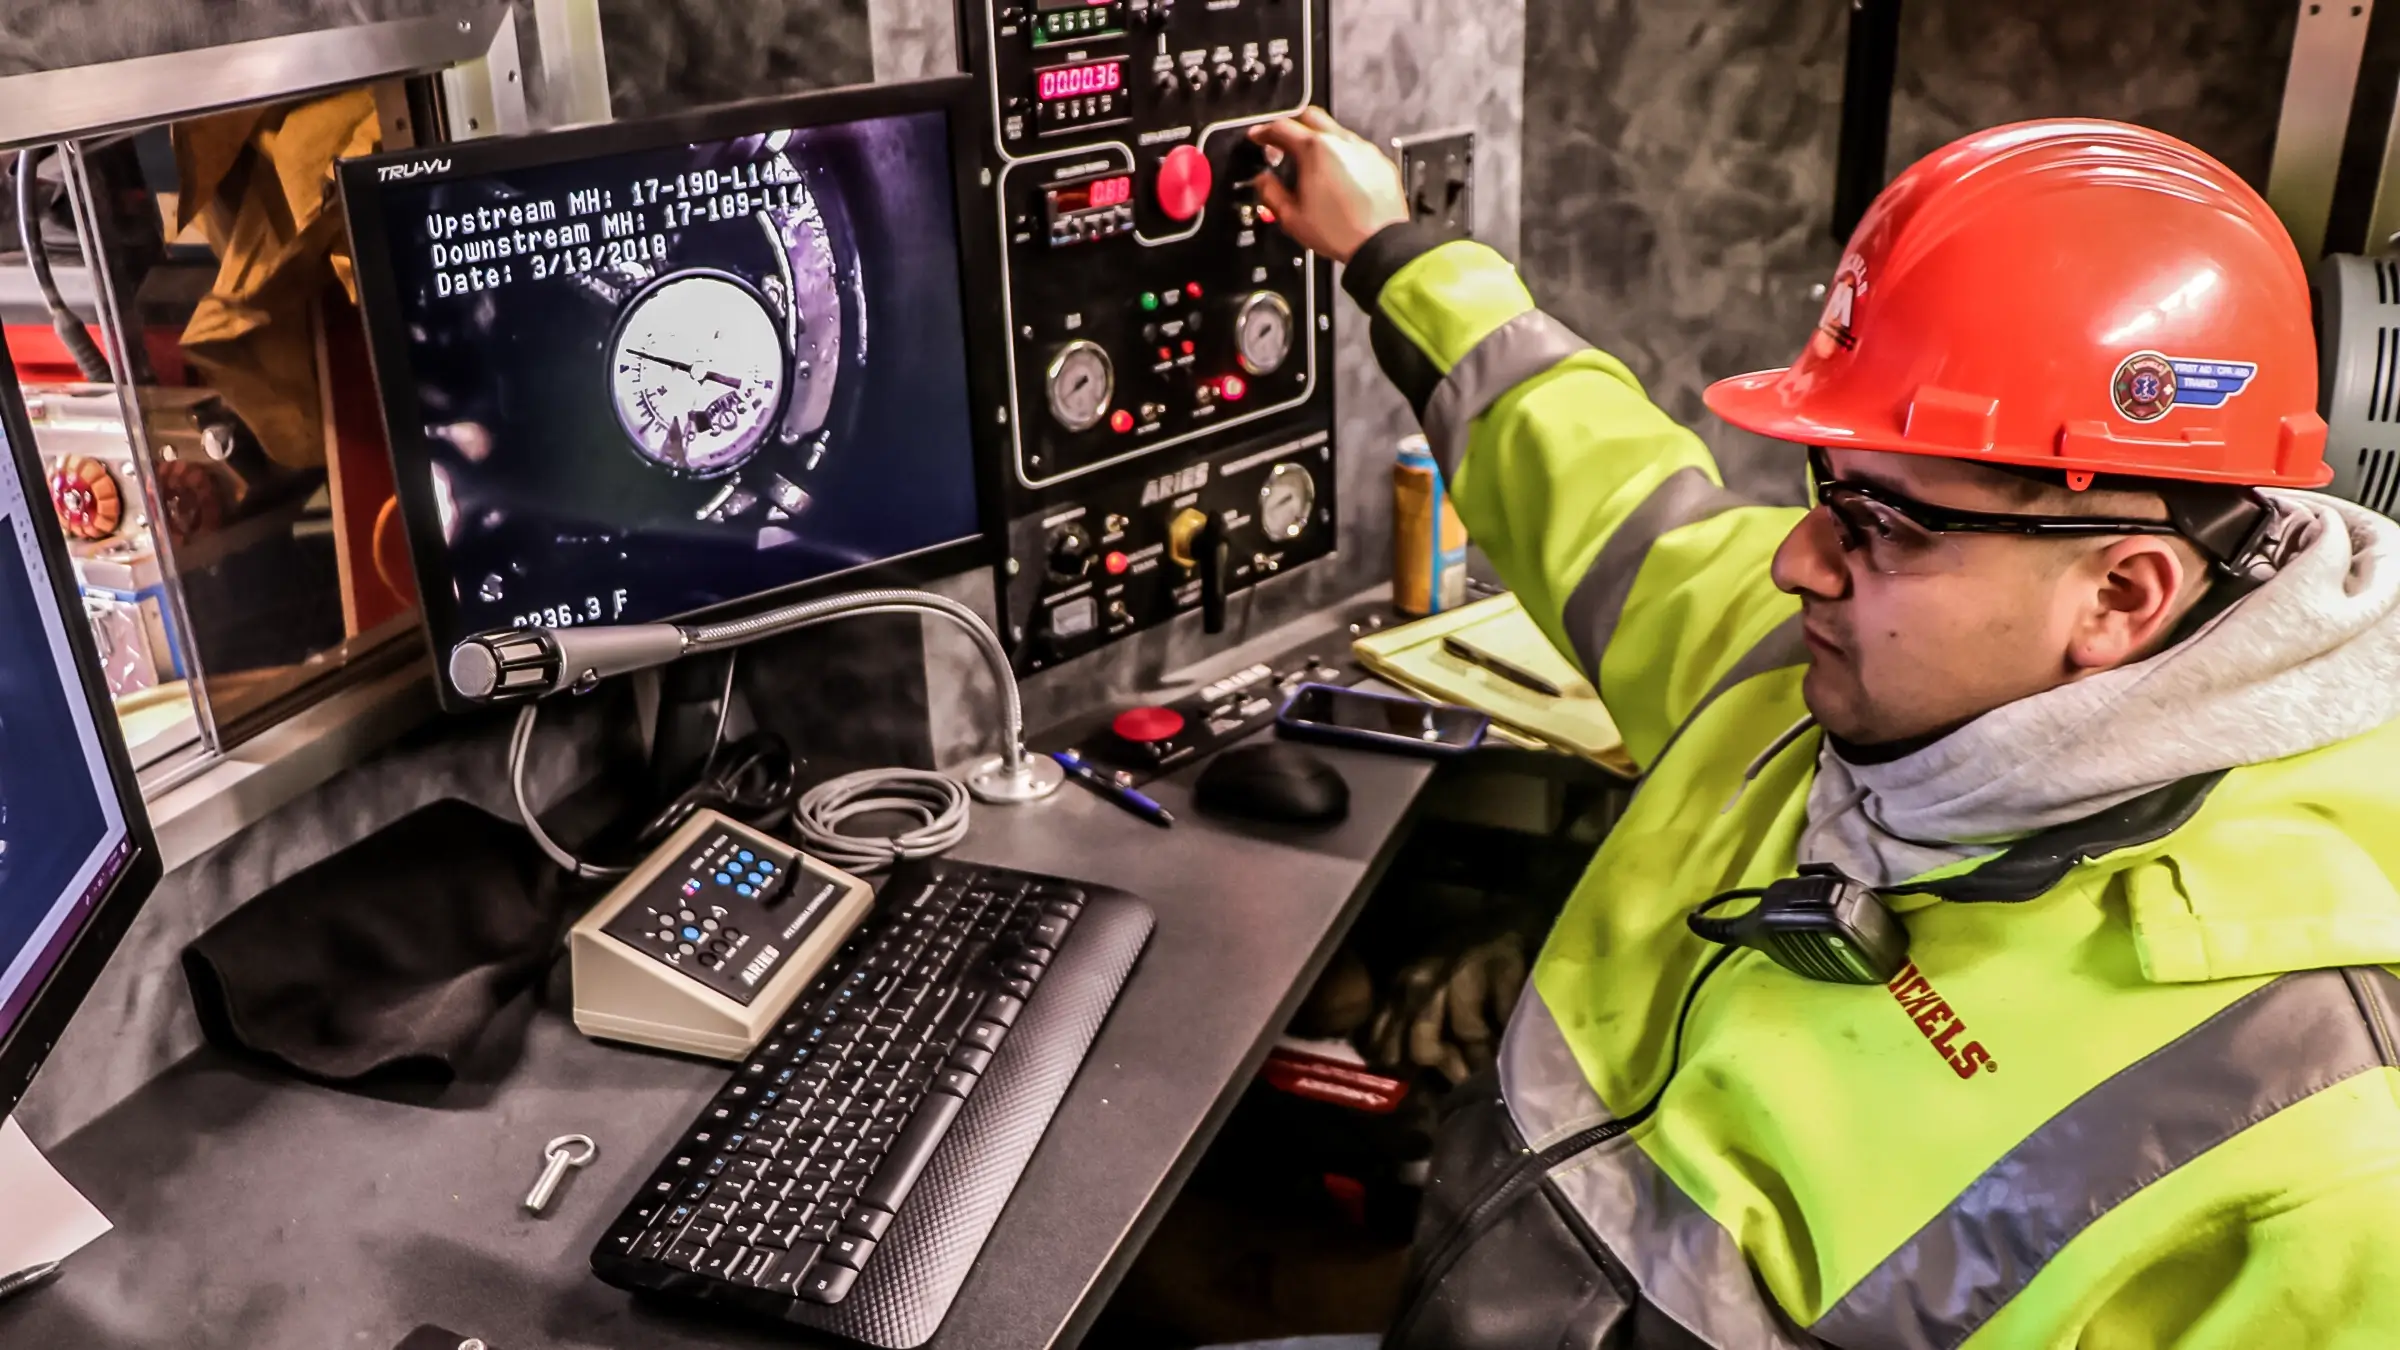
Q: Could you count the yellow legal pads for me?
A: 1